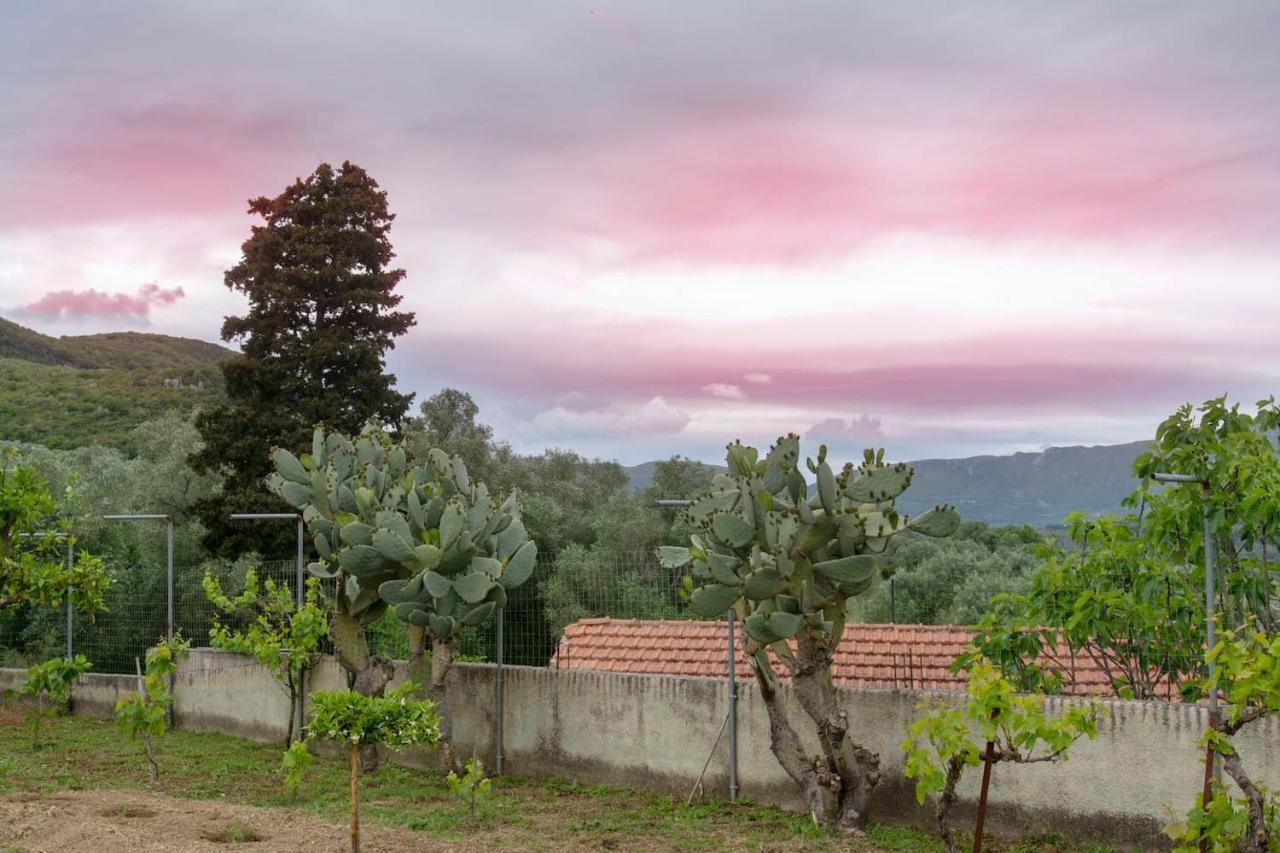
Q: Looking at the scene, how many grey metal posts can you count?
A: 6